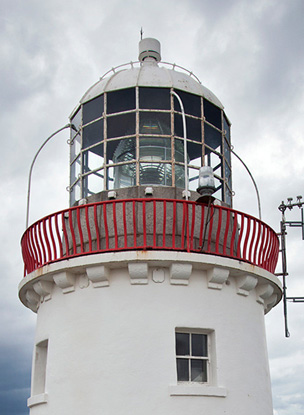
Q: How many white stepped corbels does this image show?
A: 10